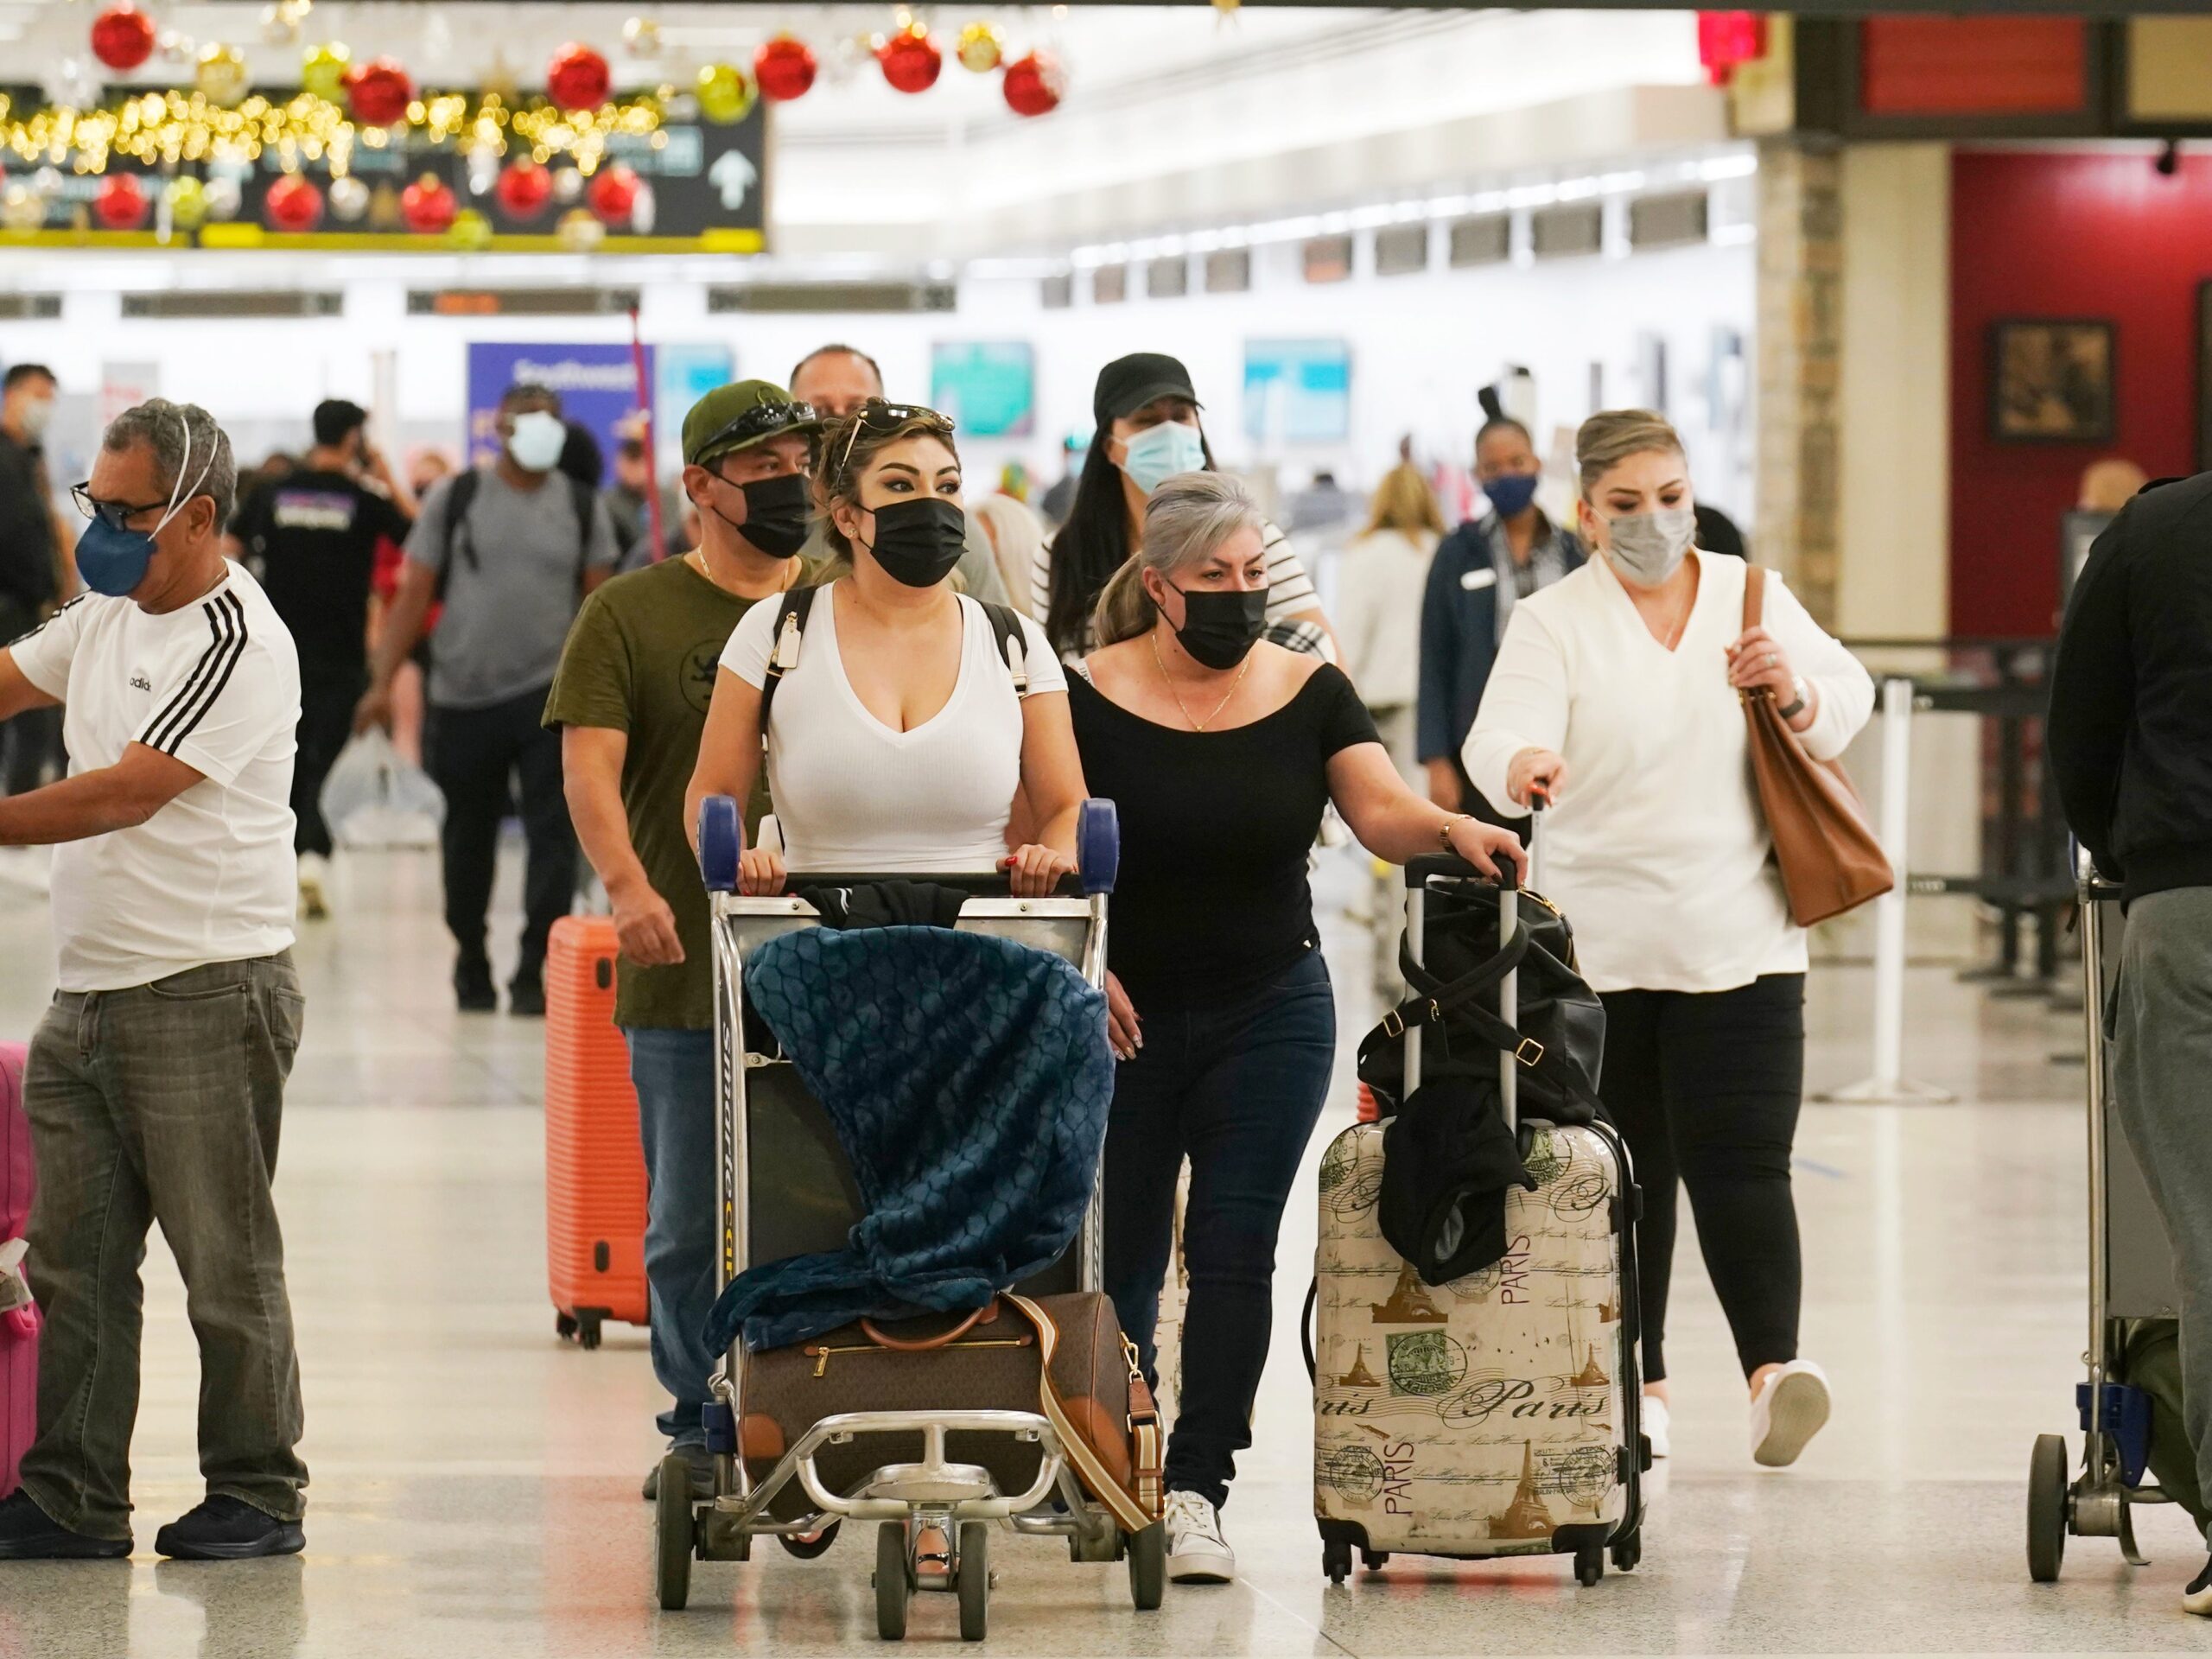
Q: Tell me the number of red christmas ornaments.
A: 11